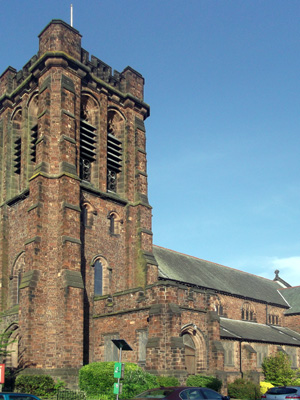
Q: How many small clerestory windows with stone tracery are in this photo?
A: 3